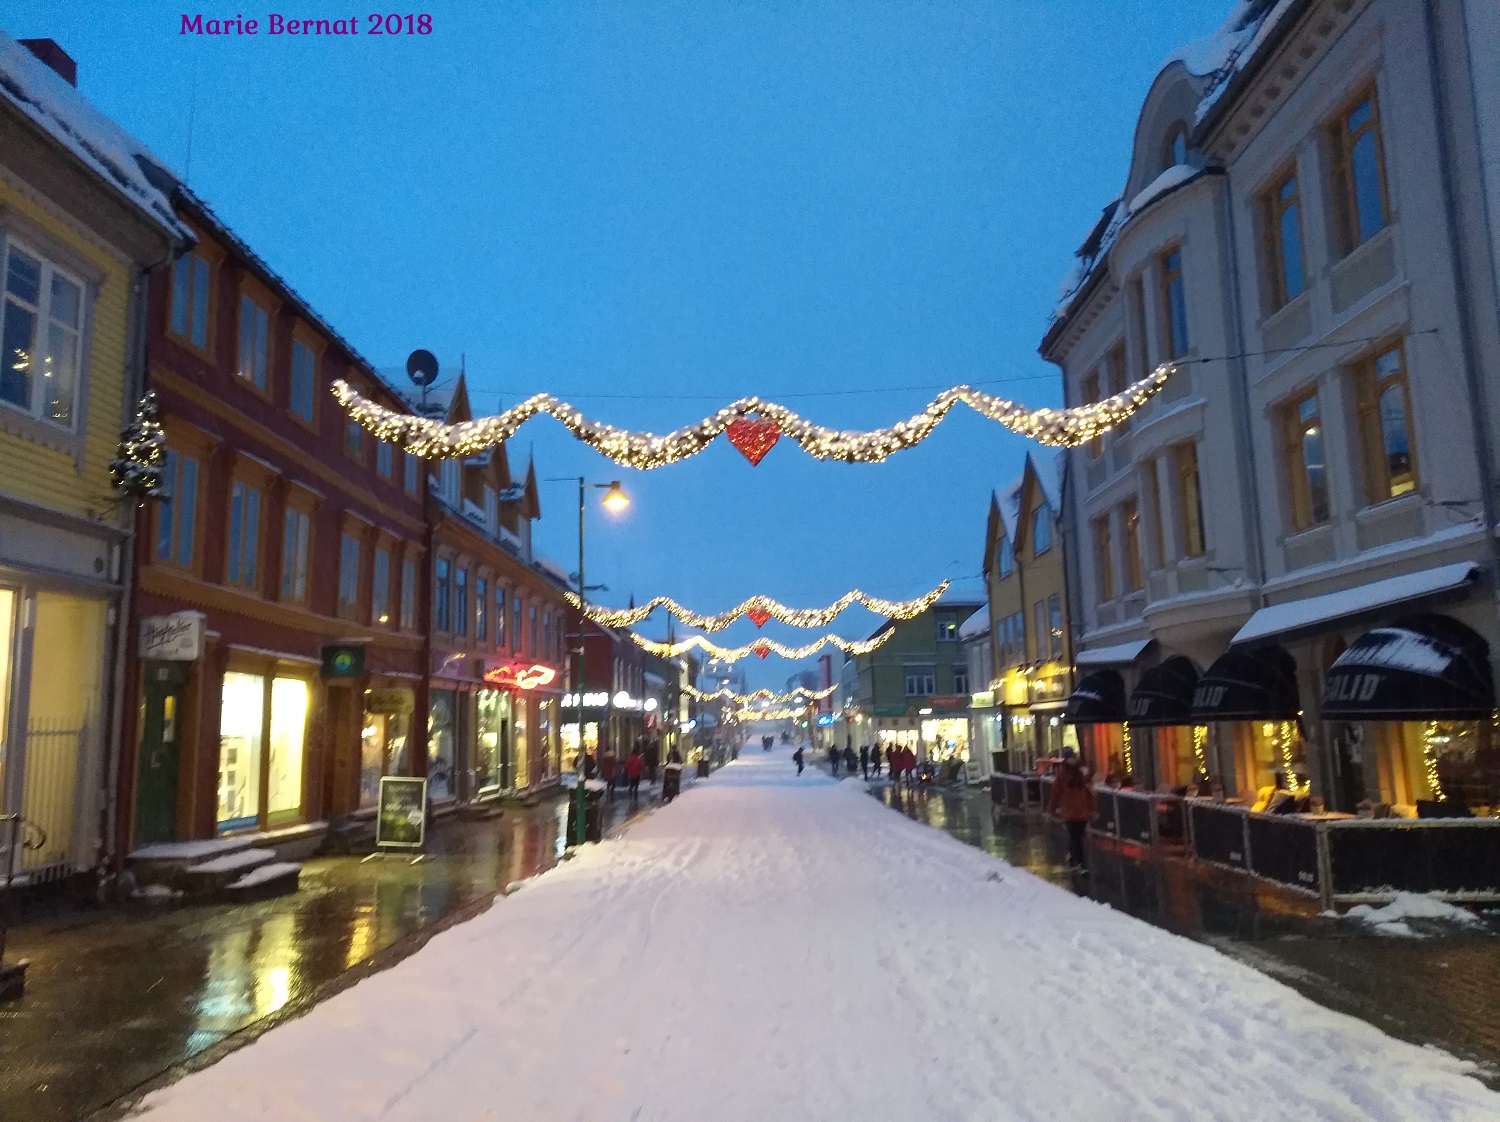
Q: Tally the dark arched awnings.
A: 4